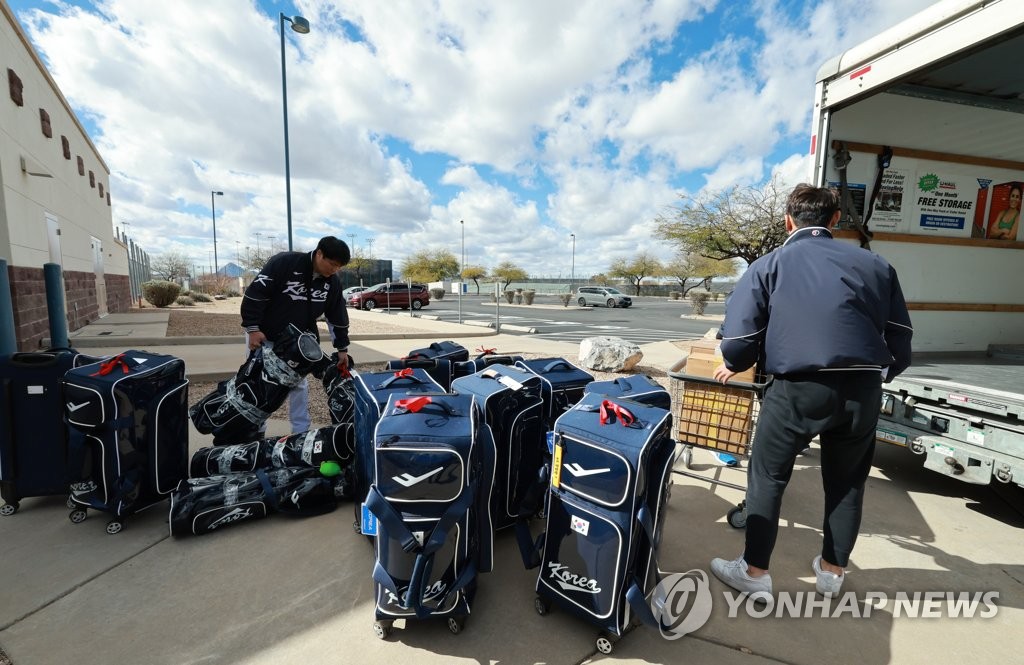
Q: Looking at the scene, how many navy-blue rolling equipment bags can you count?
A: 11